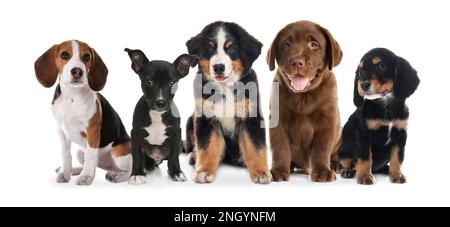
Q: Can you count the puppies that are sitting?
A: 5